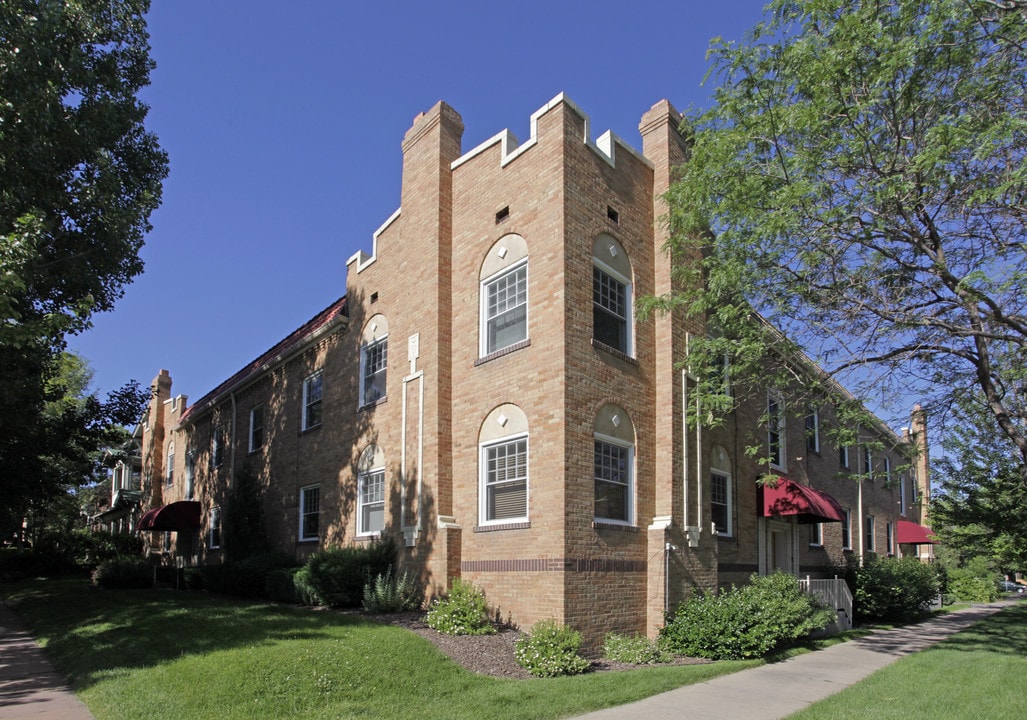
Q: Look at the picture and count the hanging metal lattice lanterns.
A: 0